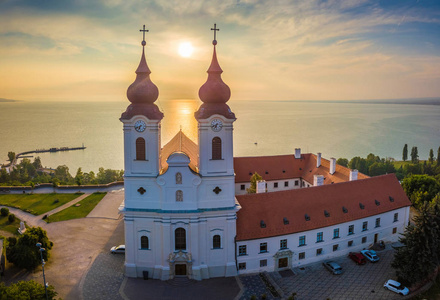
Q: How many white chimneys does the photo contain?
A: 6